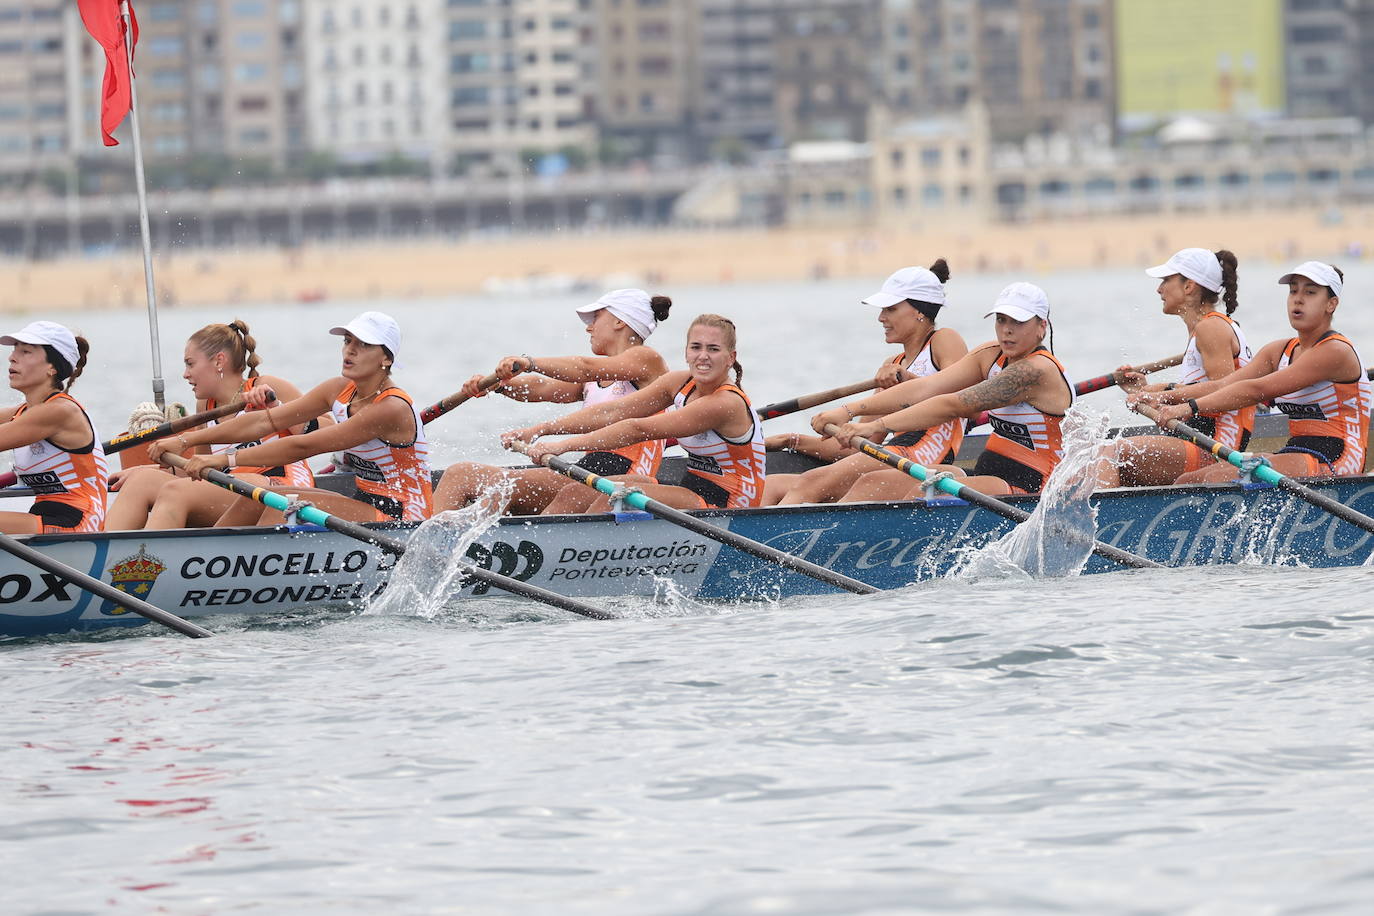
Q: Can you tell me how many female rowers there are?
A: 9